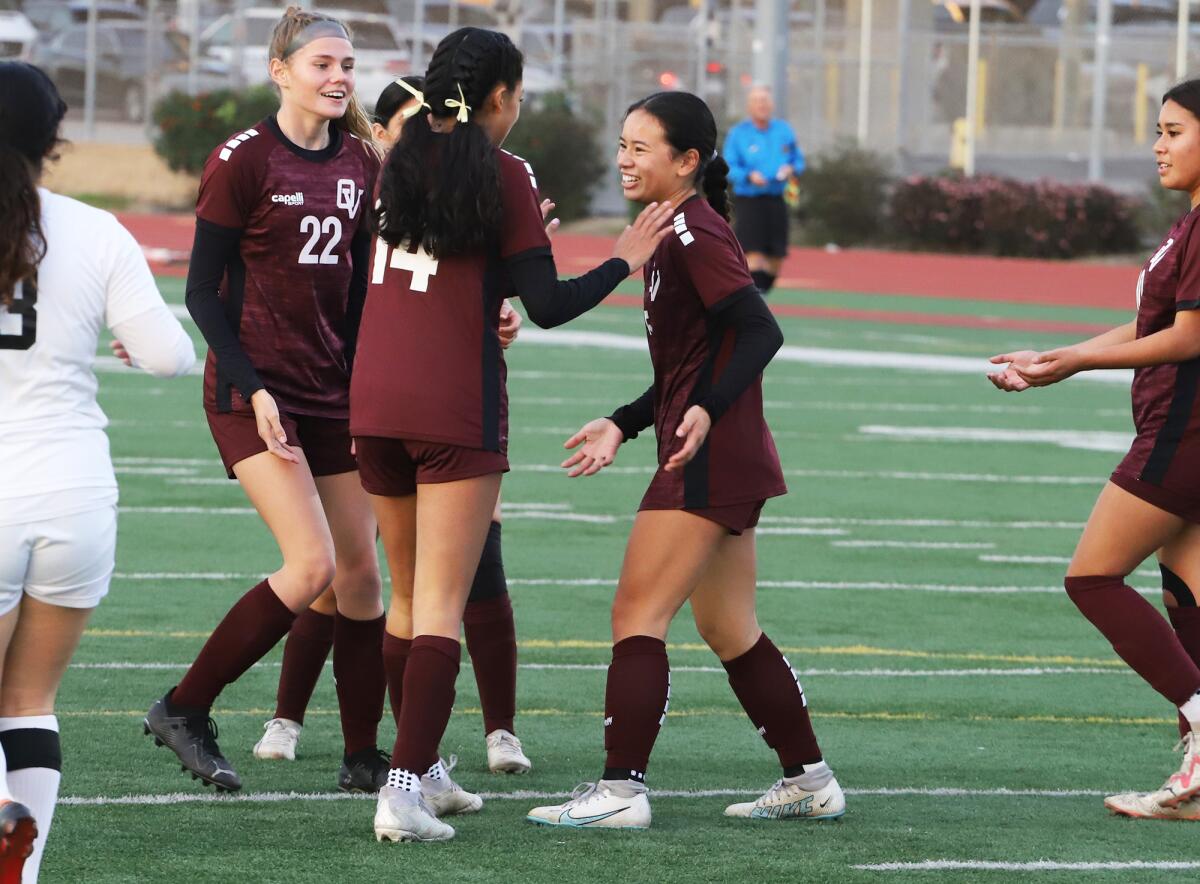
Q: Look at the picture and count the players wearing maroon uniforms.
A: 5